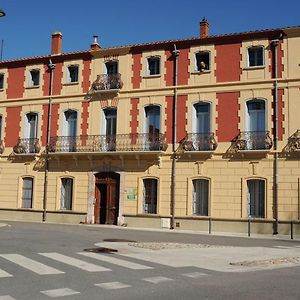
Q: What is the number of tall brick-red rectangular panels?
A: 14